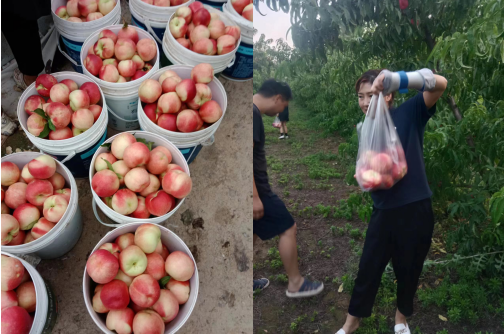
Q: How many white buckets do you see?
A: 11